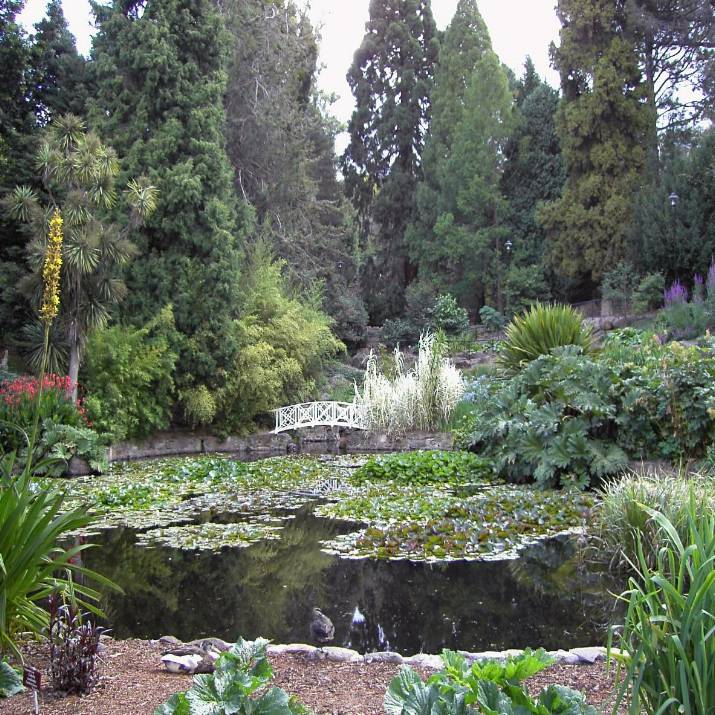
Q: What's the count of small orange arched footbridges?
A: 0